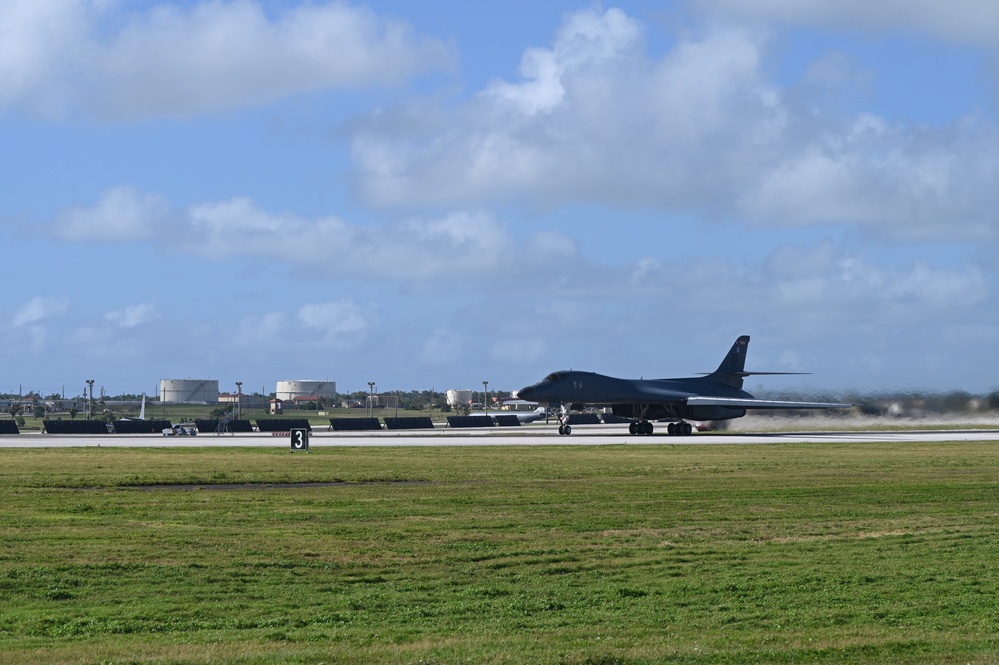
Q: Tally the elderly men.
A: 0